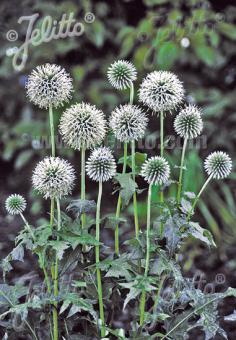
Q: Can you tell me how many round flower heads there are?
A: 11